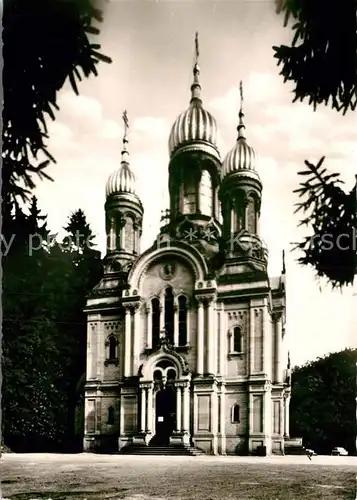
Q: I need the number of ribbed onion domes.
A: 3